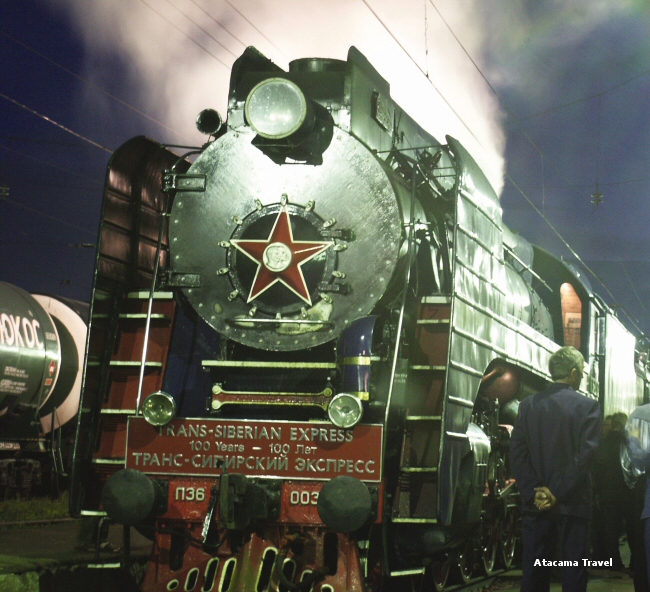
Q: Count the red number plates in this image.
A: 2